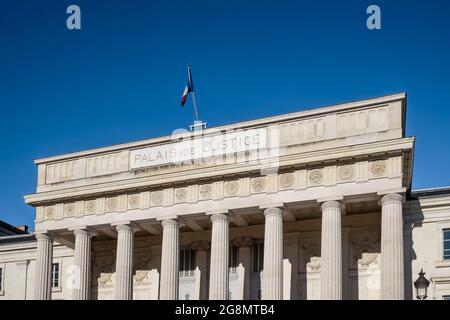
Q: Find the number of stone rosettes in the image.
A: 14